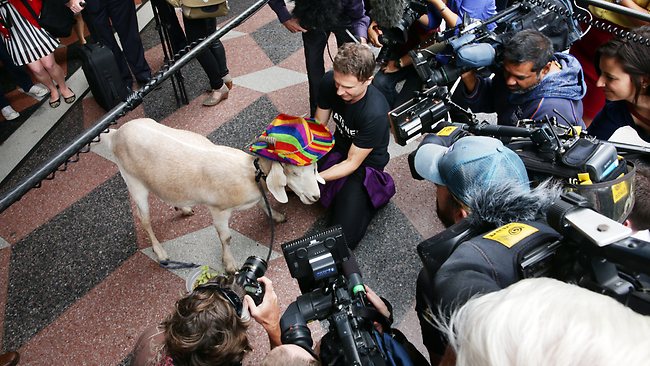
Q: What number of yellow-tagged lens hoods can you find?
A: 2